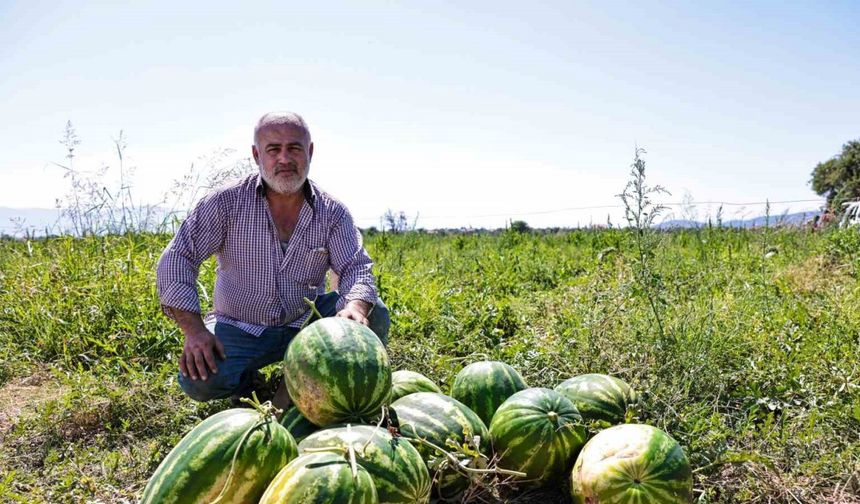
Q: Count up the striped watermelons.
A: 11